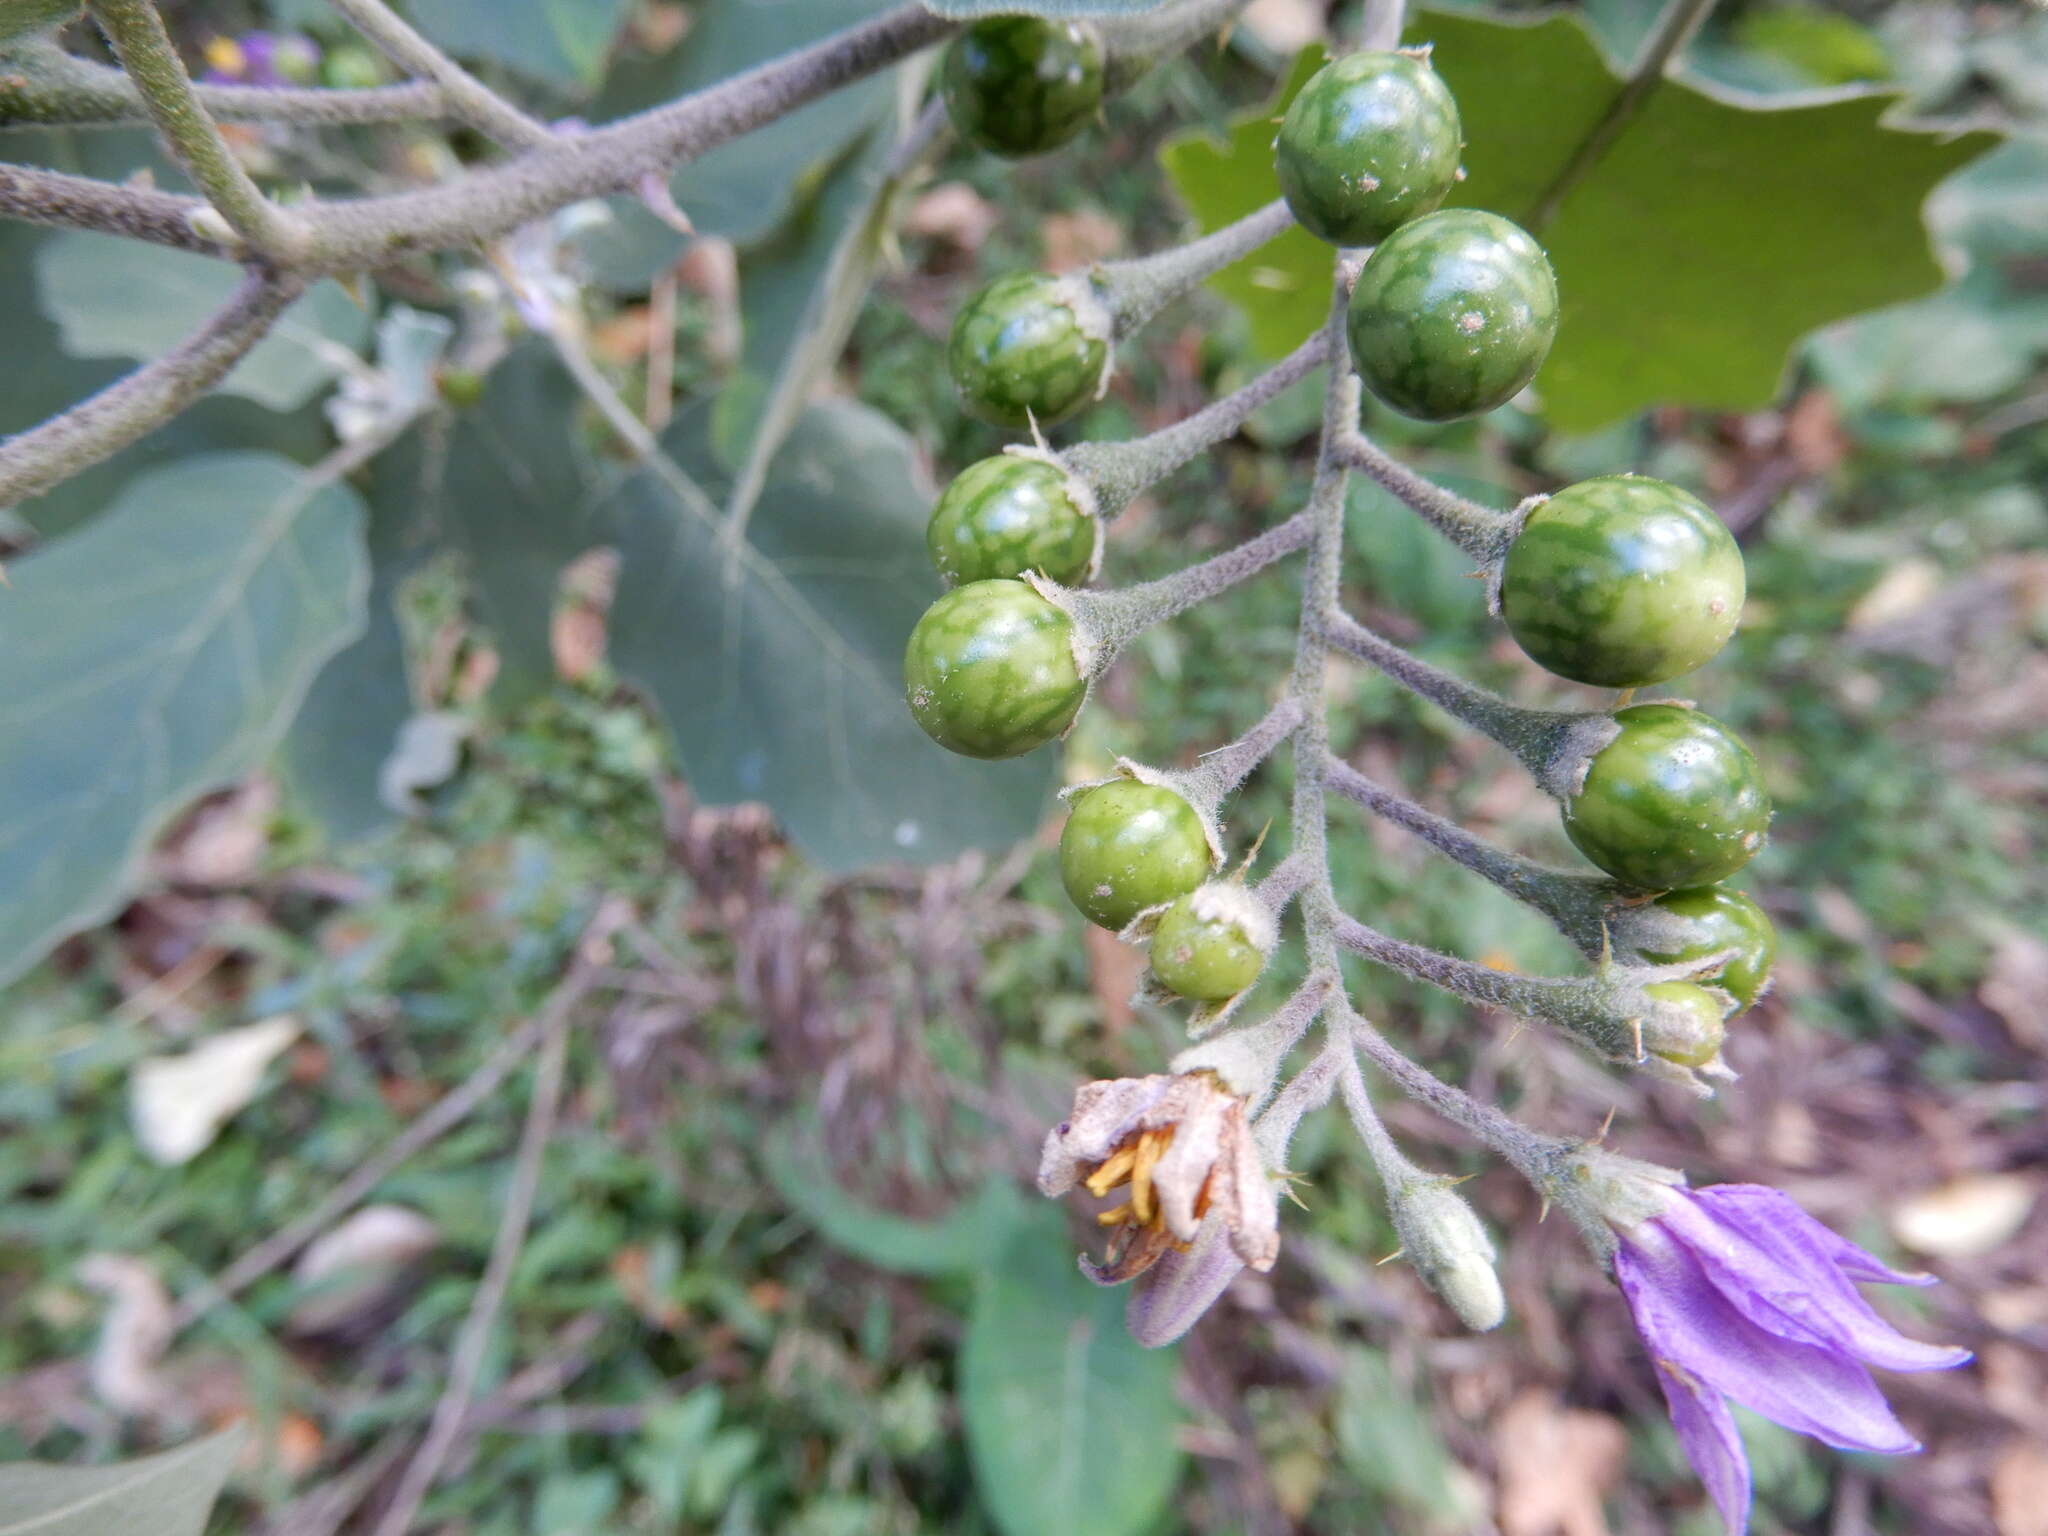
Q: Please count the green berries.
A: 12